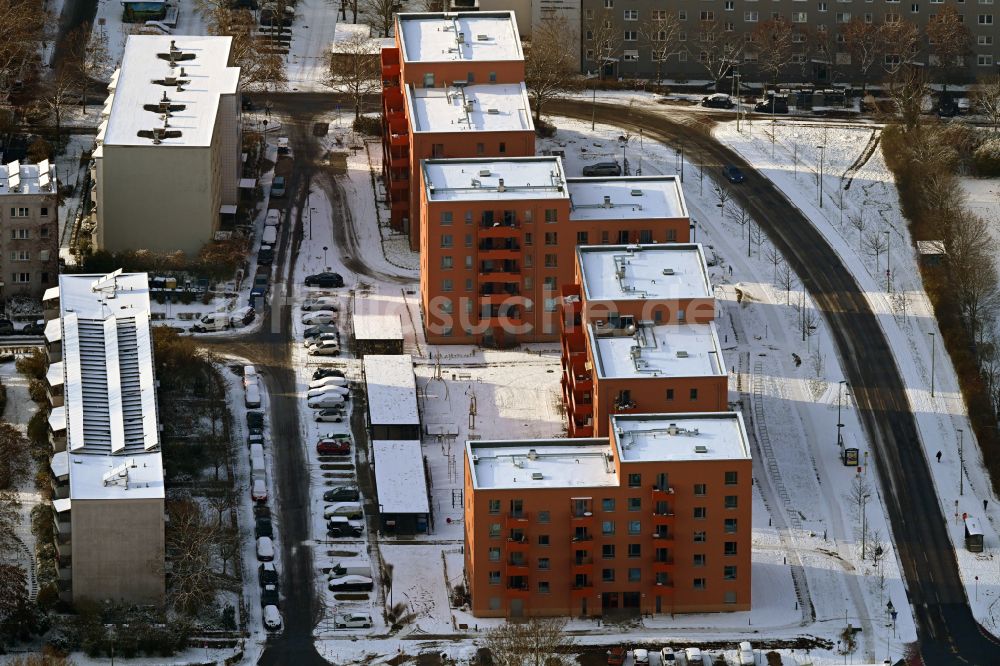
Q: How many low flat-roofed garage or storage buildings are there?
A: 3